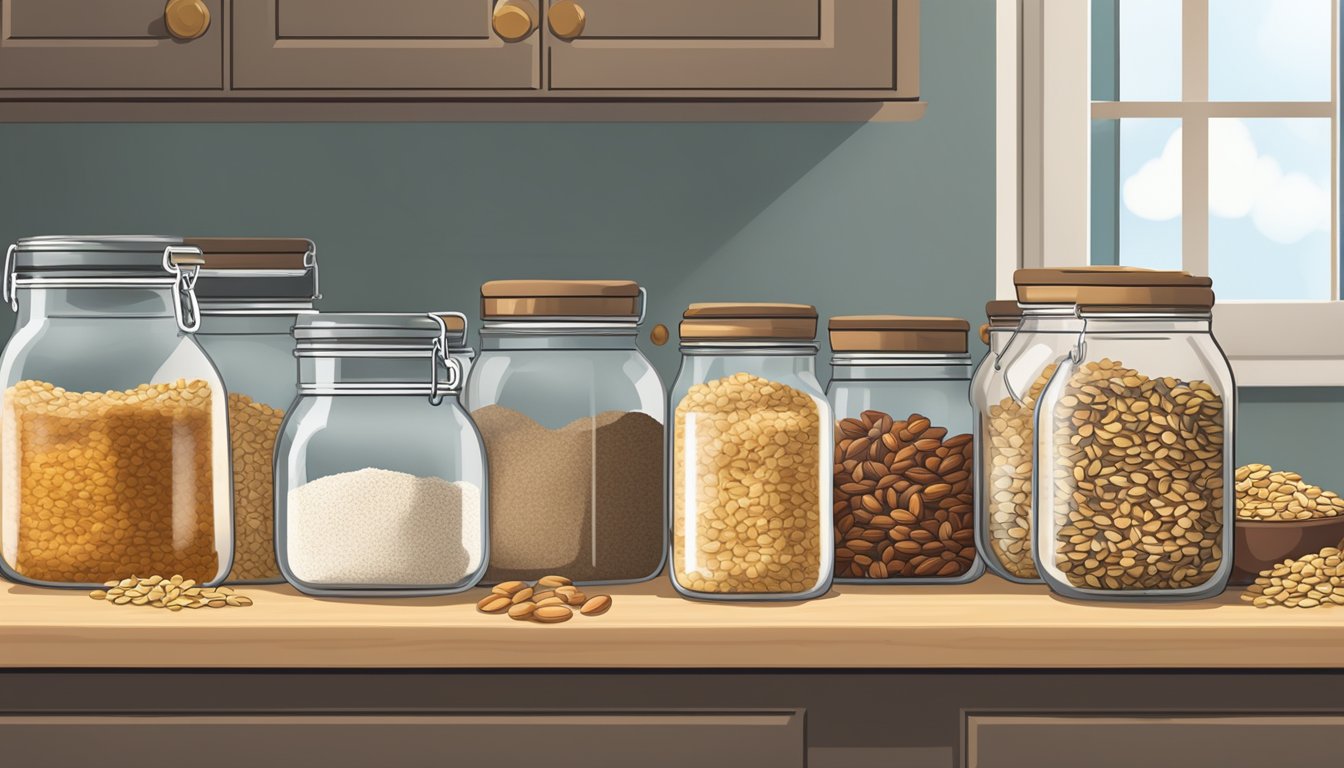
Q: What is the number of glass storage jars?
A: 8